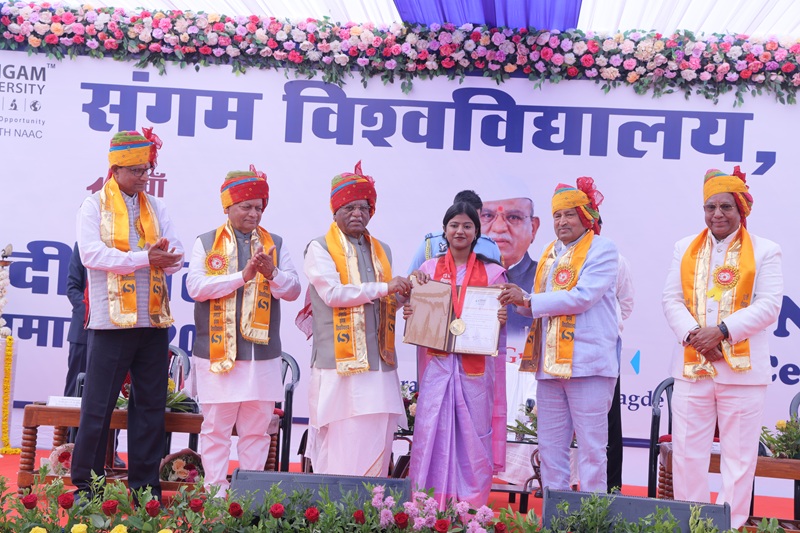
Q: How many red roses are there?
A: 12